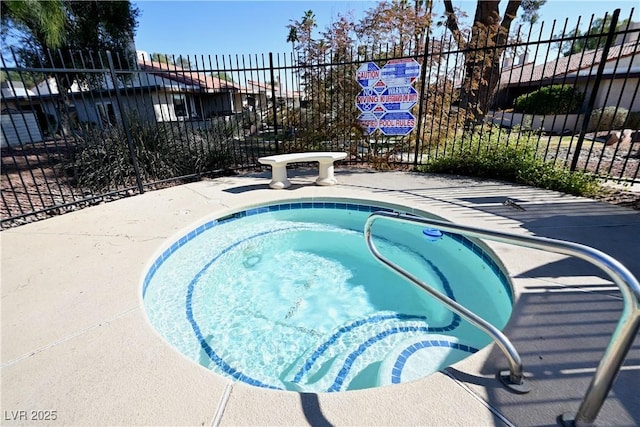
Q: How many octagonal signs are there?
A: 6